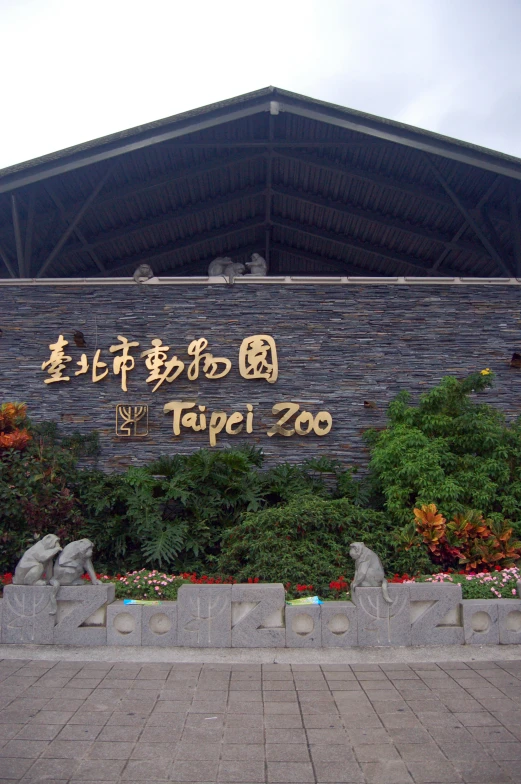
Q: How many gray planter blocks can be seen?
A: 12